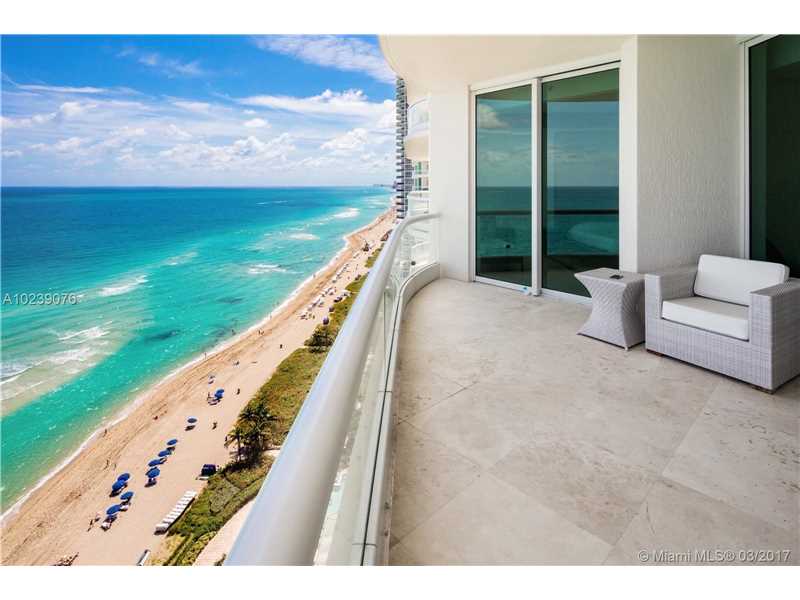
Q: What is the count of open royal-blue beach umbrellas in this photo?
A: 10